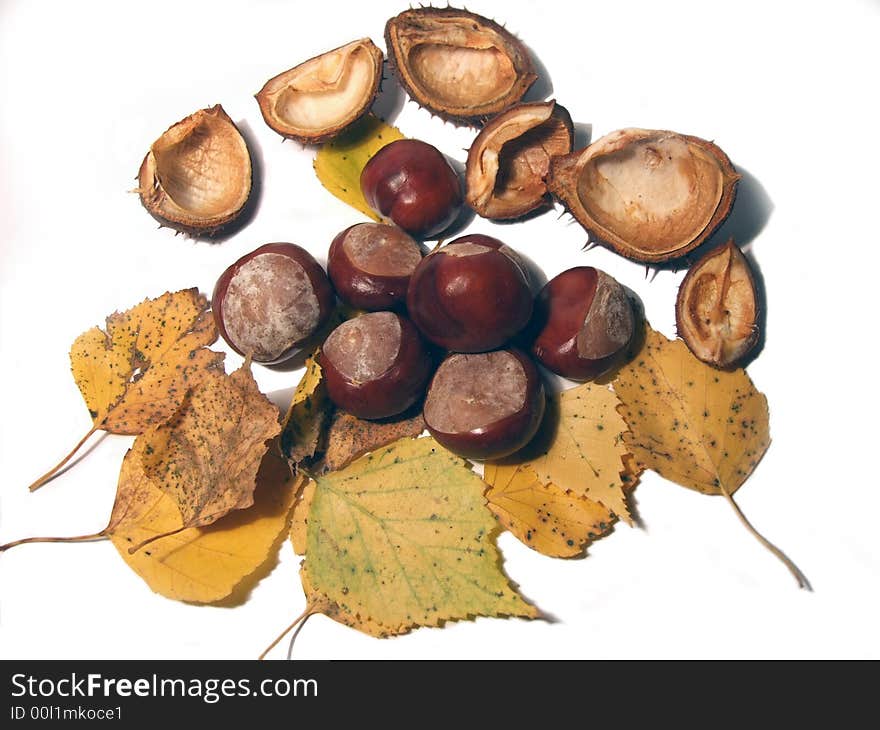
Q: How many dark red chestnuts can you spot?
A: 7